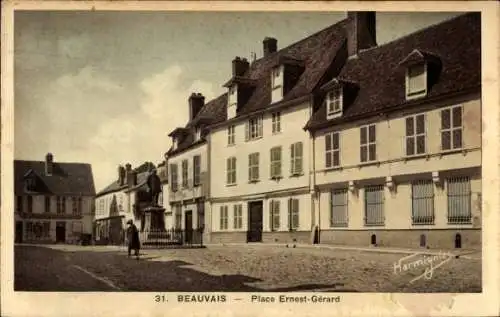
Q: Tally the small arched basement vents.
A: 3